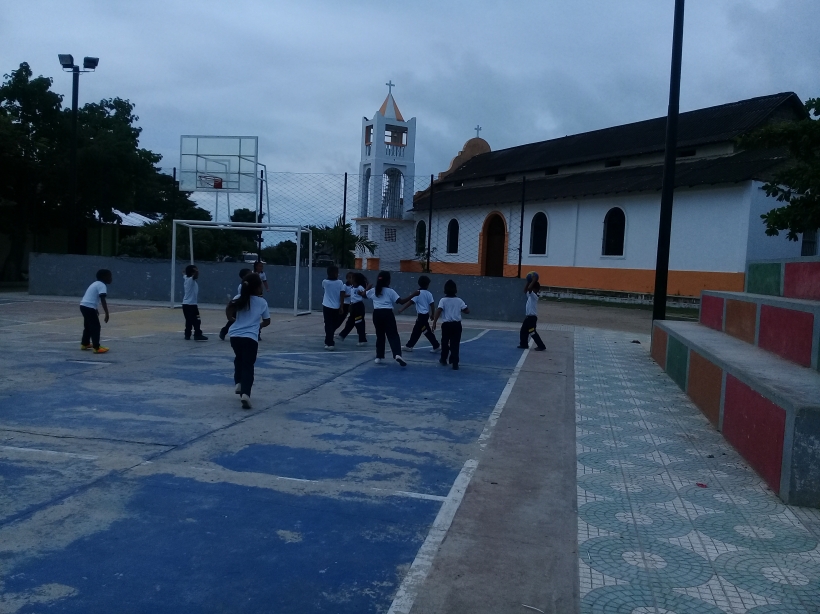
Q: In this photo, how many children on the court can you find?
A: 12